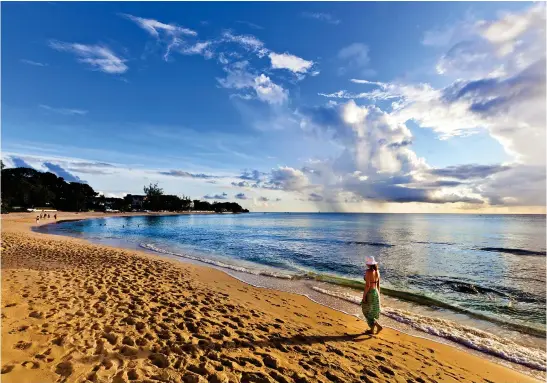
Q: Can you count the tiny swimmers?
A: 4